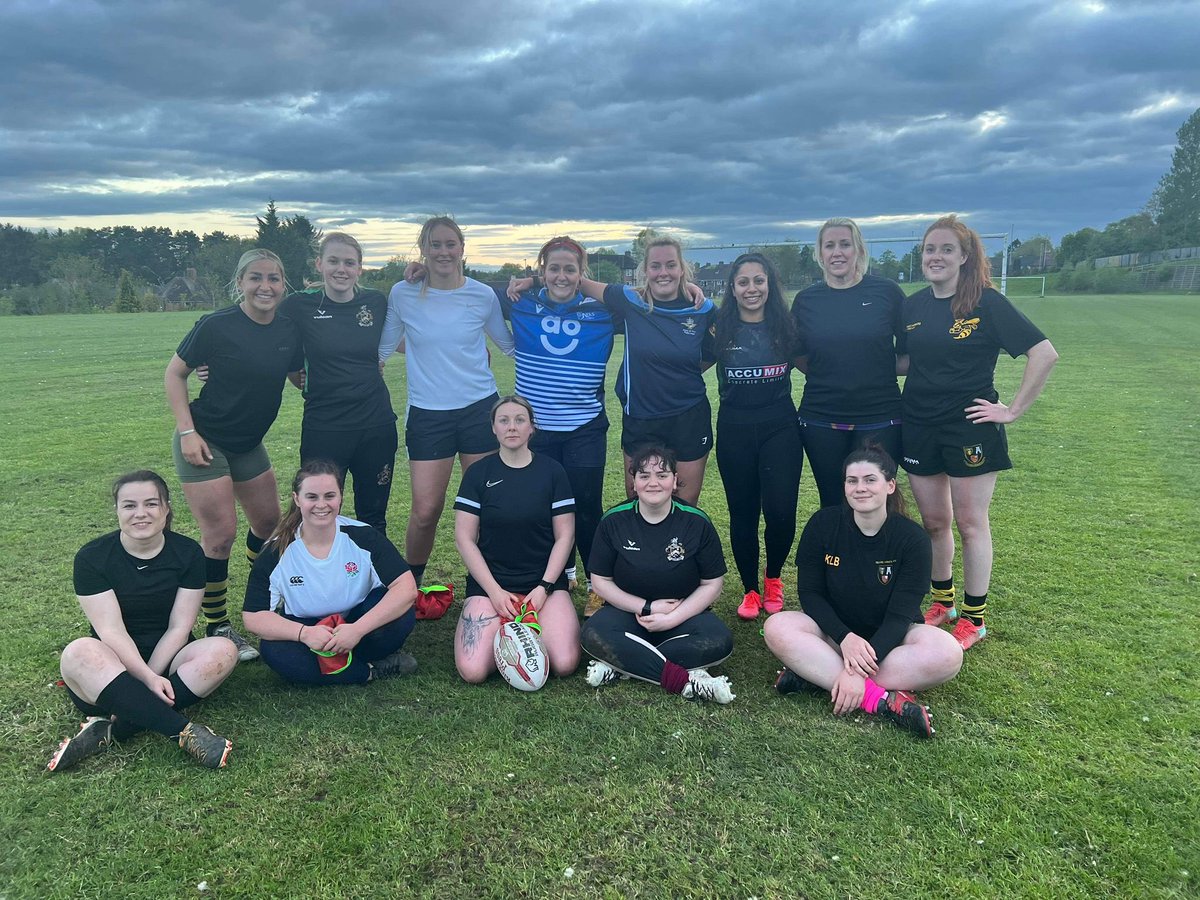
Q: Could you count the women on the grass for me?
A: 13